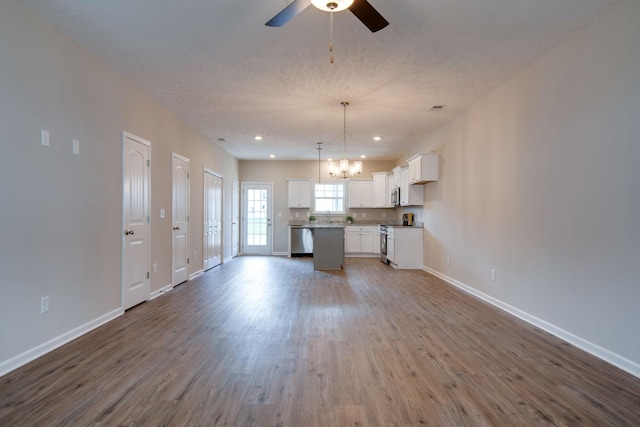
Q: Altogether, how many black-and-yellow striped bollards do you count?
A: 0